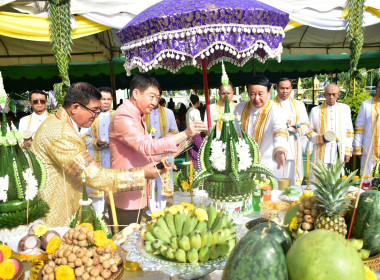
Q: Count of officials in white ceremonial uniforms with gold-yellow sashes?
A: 8